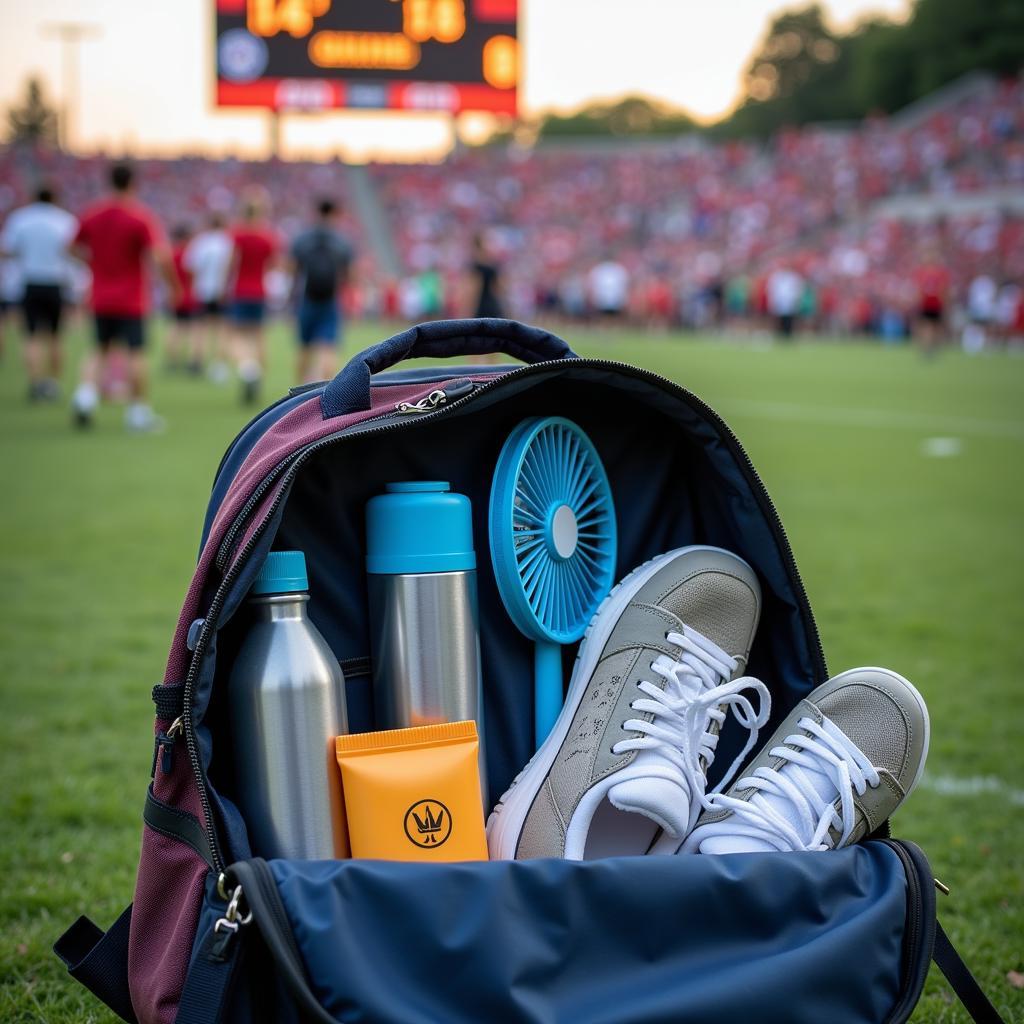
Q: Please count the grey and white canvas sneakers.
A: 2